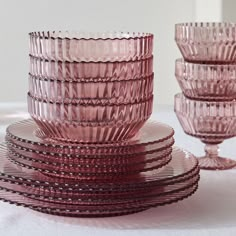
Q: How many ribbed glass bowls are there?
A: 7